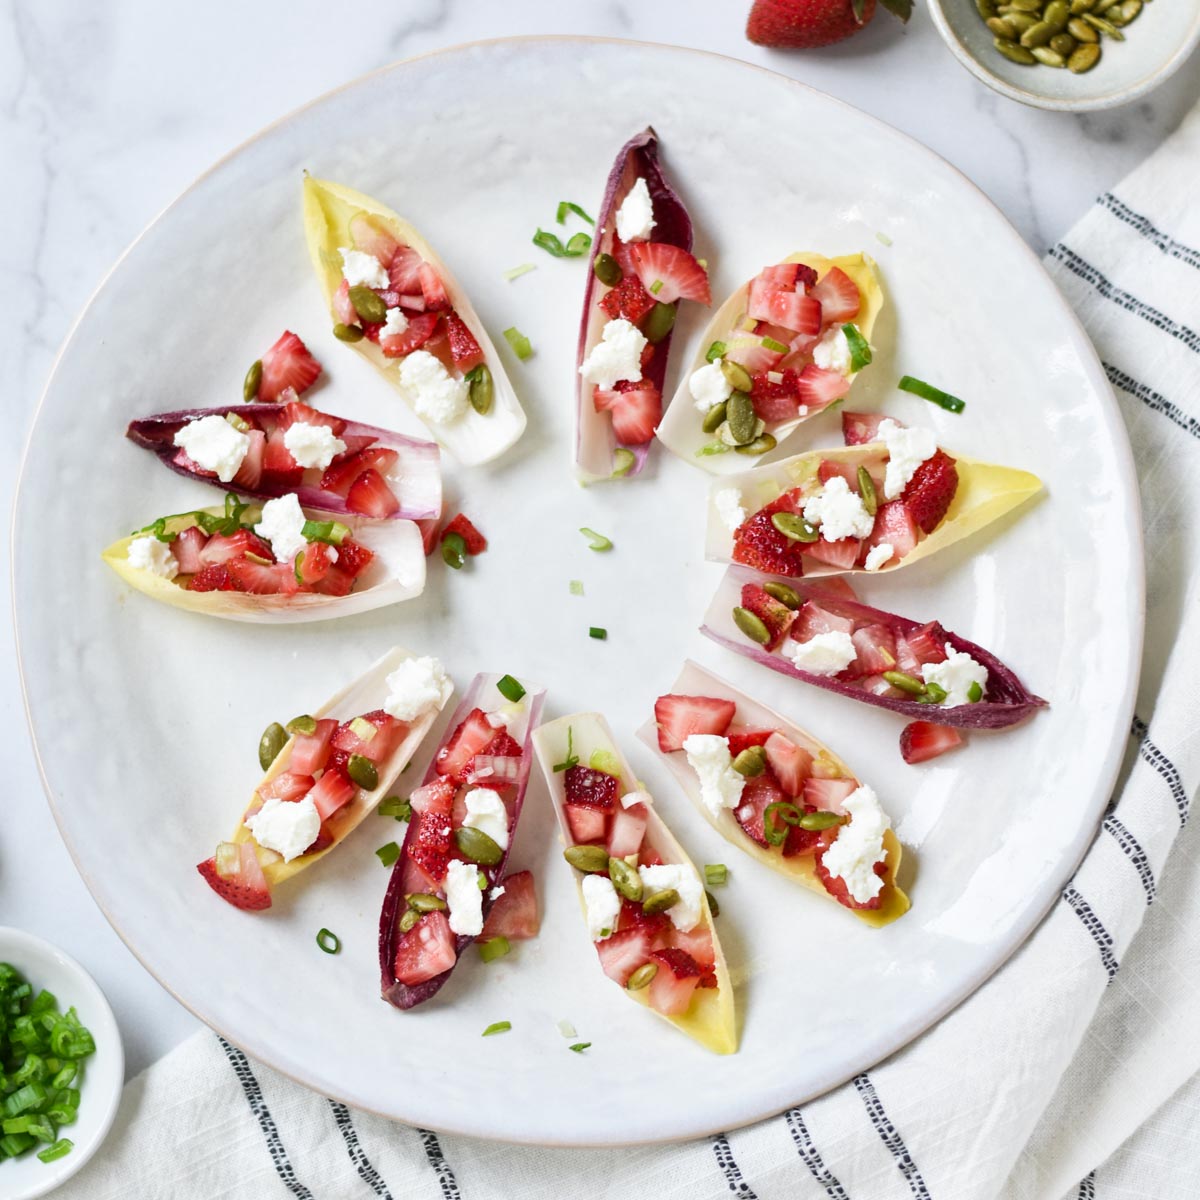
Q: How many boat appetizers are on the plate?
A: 11